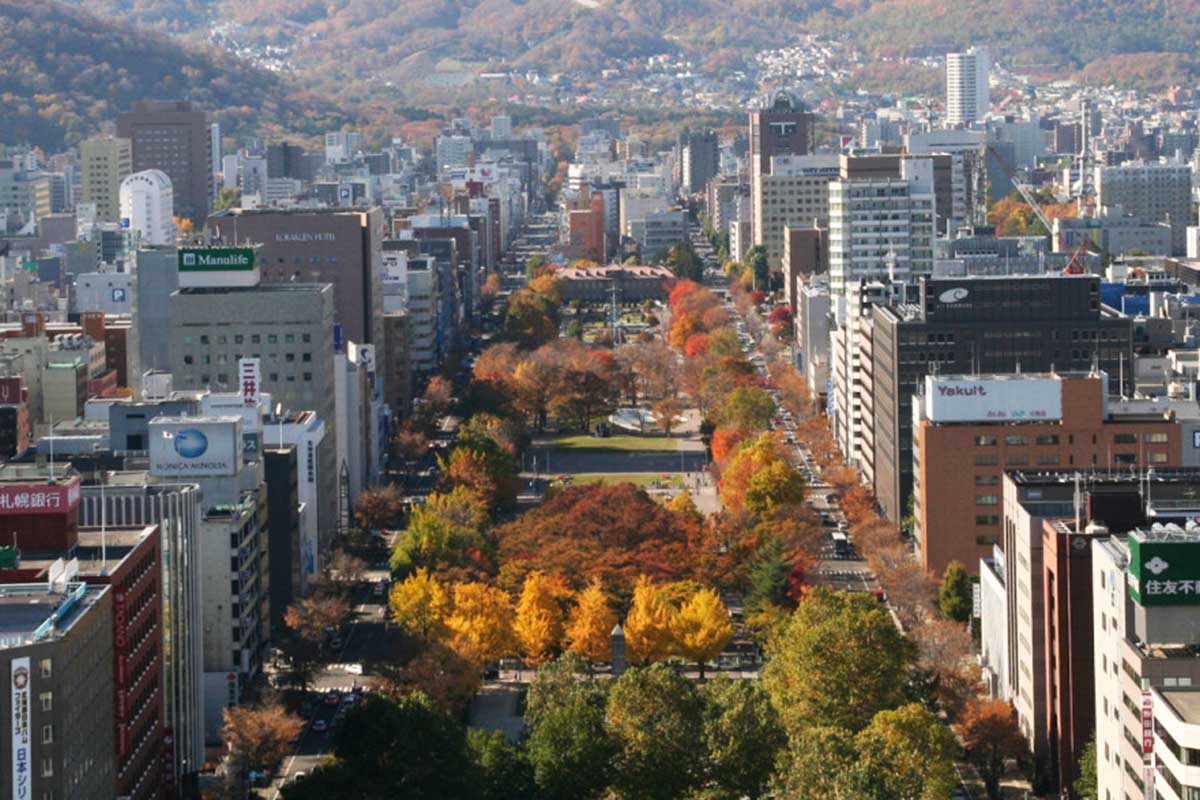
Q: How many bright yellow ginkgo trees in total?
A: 6